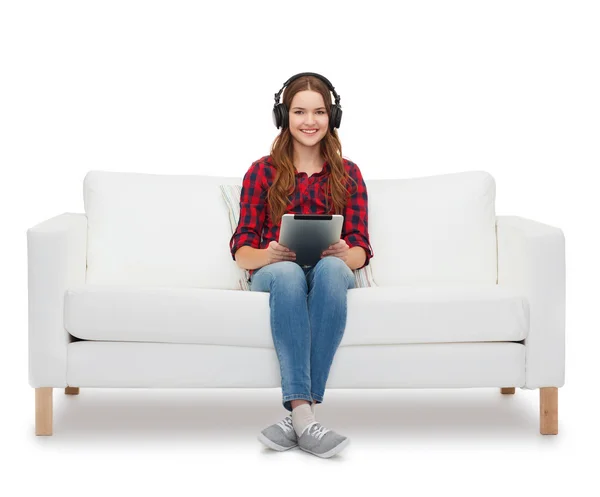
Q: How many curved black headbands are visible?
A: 1